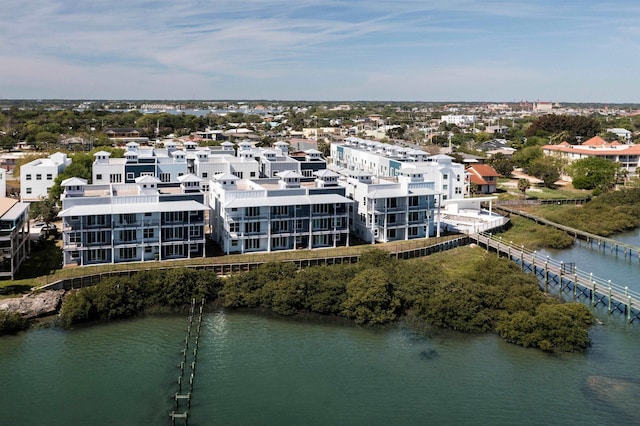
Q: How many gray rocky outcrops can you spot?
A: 1